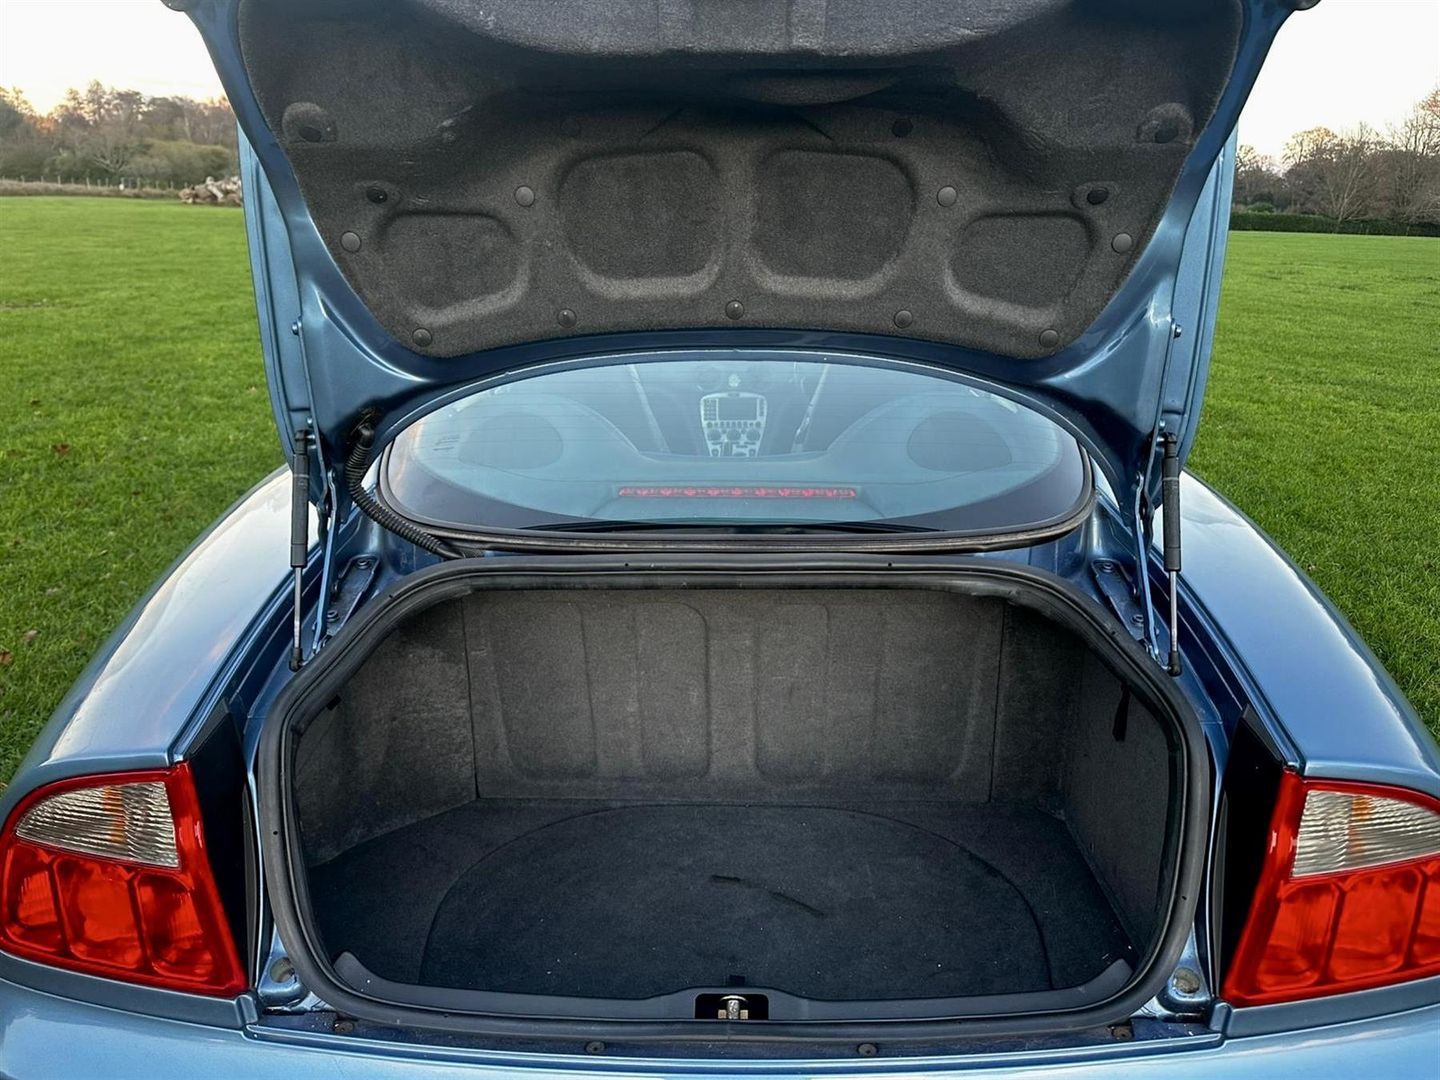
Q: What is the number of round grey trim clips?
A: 9